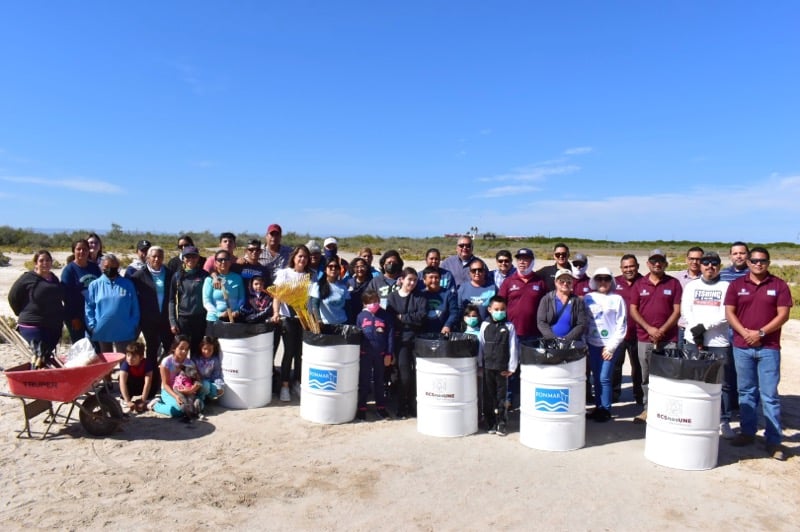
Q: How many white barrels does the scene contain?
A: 5